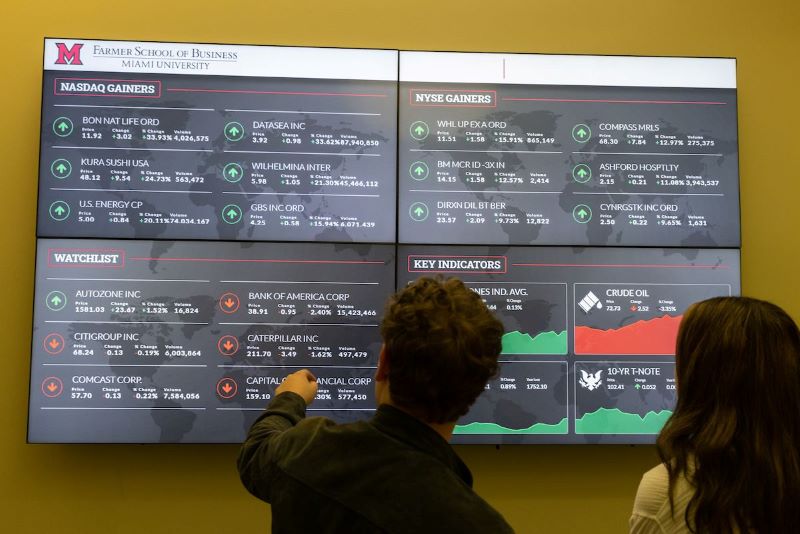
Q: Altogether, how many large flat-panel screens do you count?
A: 4